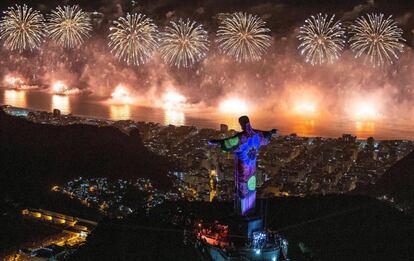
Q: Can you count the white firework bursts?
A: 7